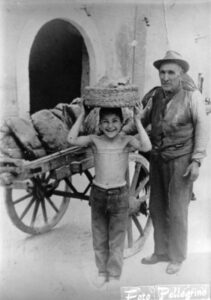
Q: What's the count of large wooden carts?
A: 1